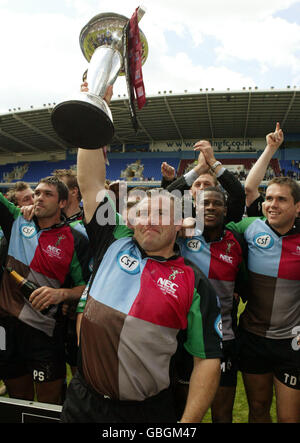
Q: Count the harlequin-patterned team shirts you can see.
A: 4